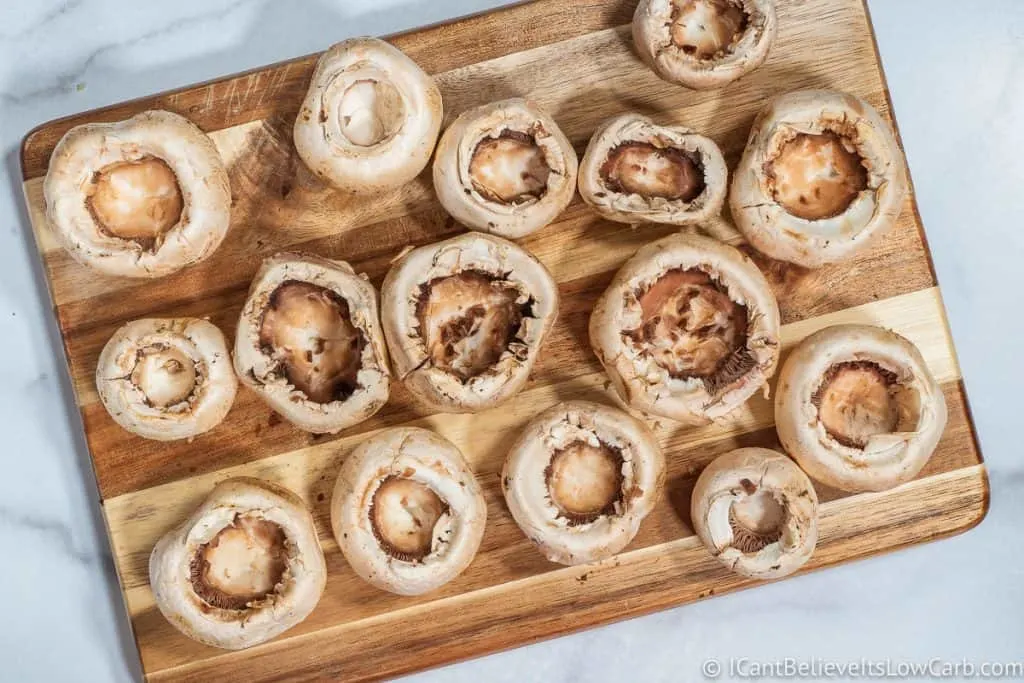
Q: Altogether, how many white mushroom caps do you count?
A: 15